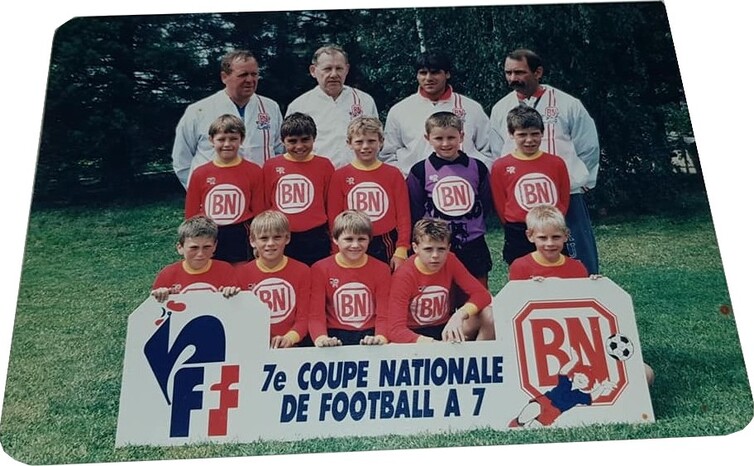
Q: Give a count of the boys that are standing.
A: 5